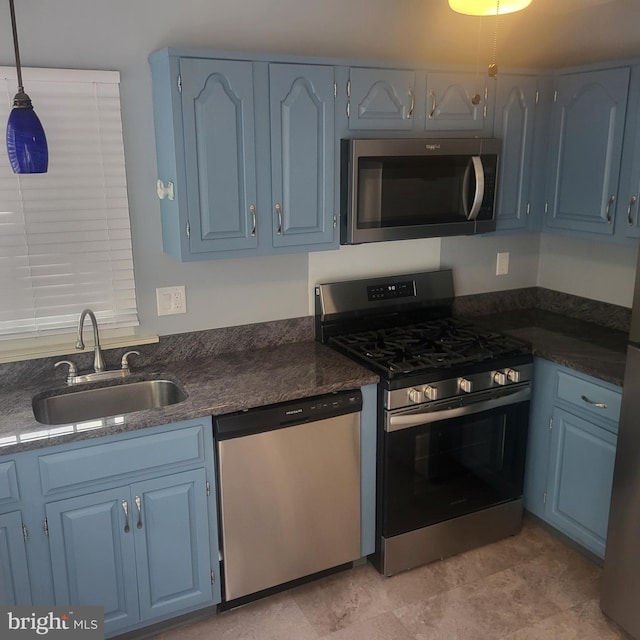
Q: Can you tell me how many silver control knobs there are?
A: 5